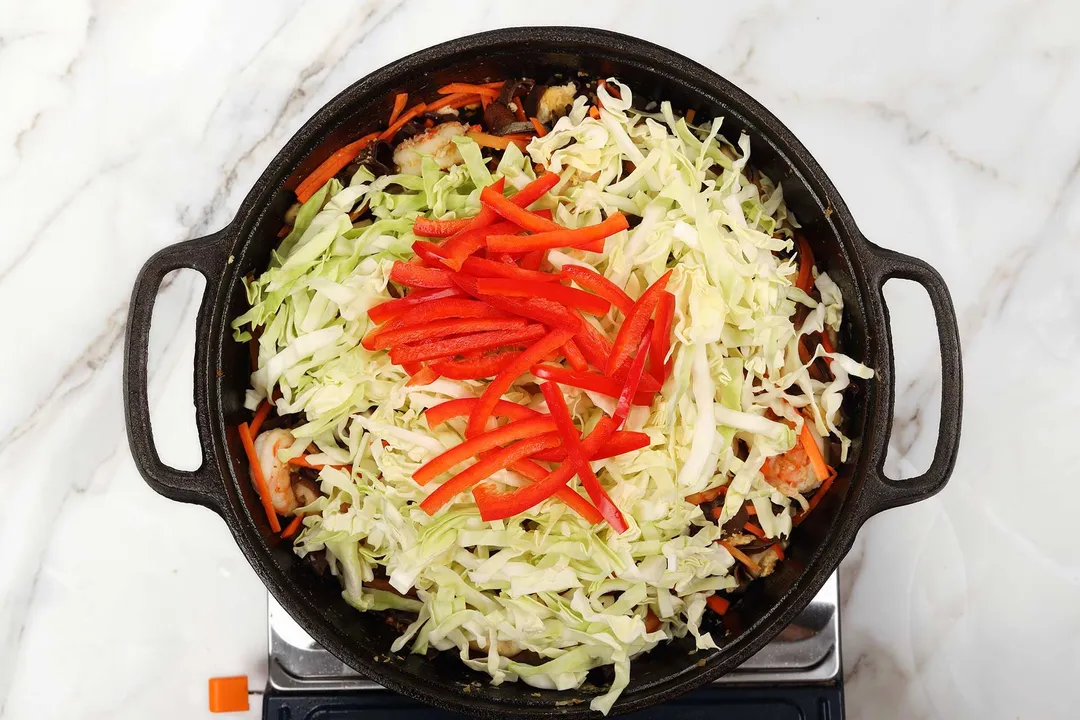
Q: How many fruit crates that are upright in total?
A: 0